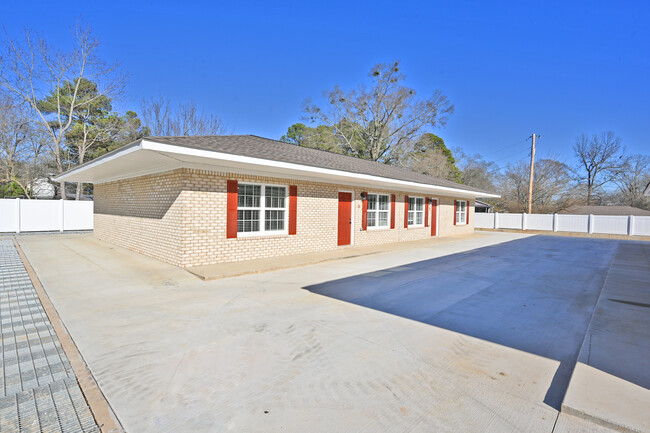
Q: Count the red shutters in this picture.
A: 8